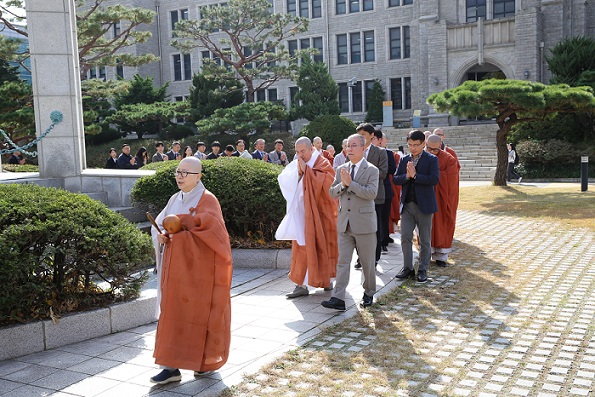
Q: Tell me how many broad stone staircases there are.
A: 1